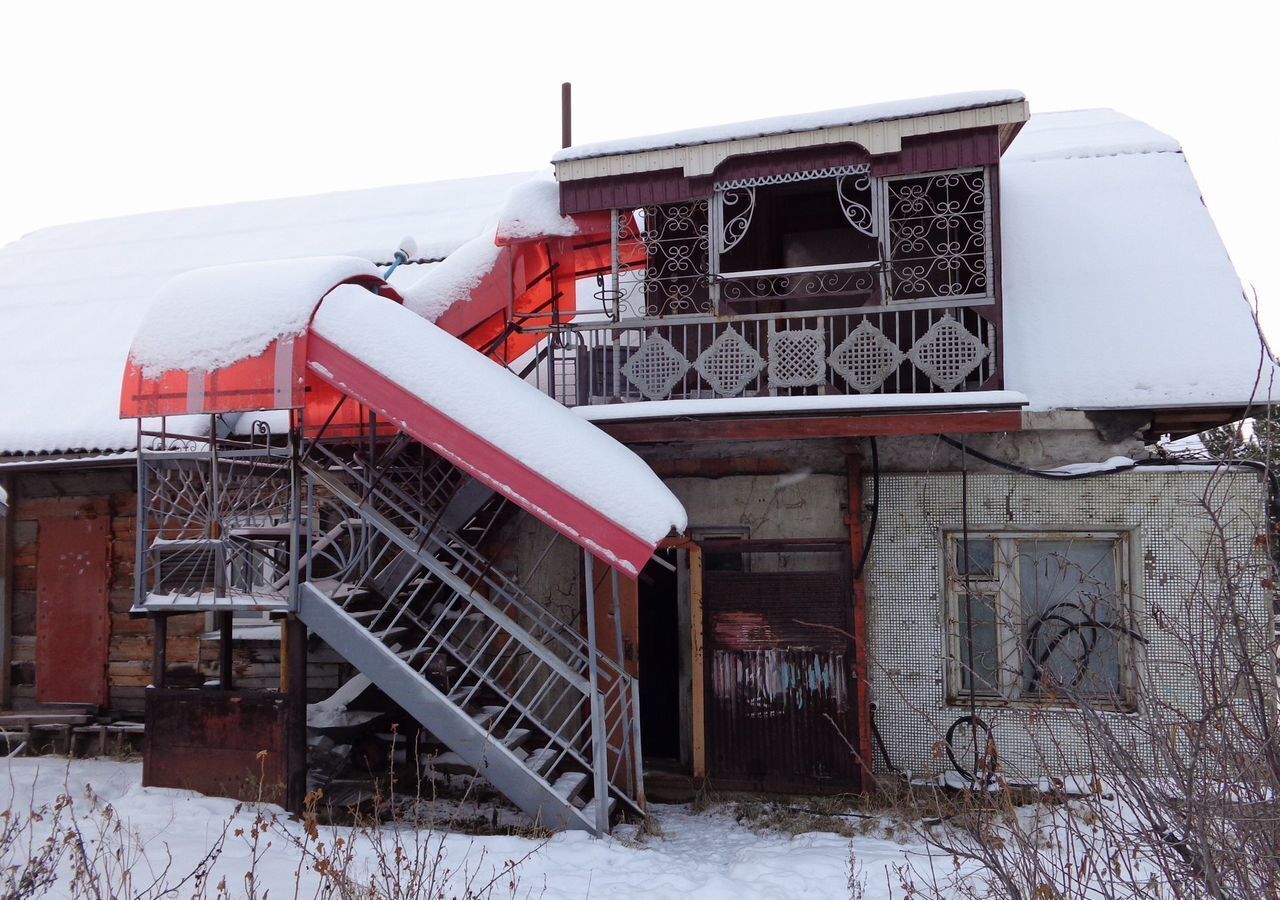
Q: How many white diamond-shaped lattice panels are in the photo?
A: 4